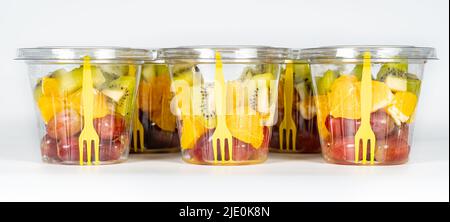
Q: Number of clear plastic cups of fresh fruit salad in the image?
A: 5